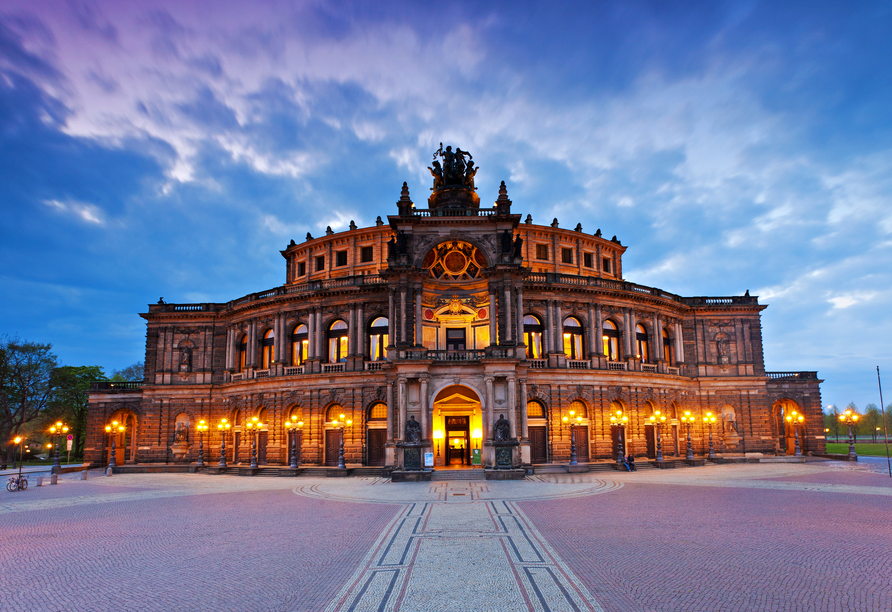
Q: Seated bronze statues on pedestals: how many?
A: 2